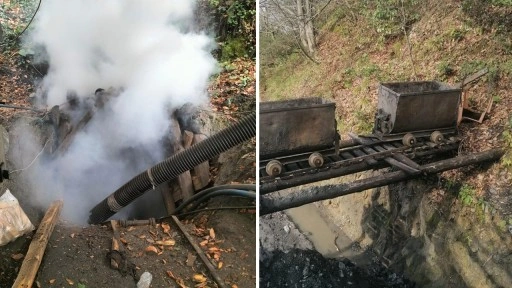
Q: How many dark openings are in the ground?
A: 1